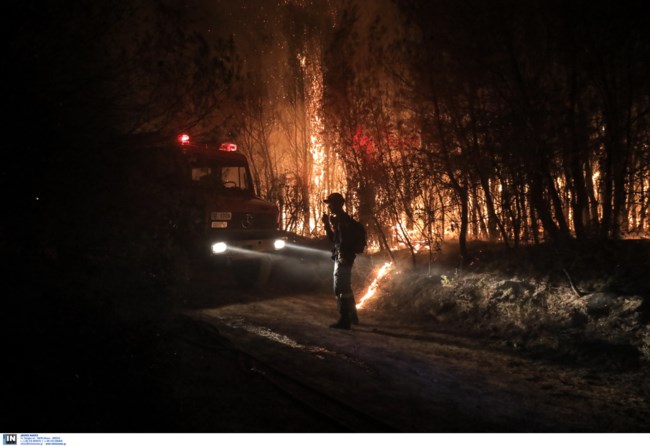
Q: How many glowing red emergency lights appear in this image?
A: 2